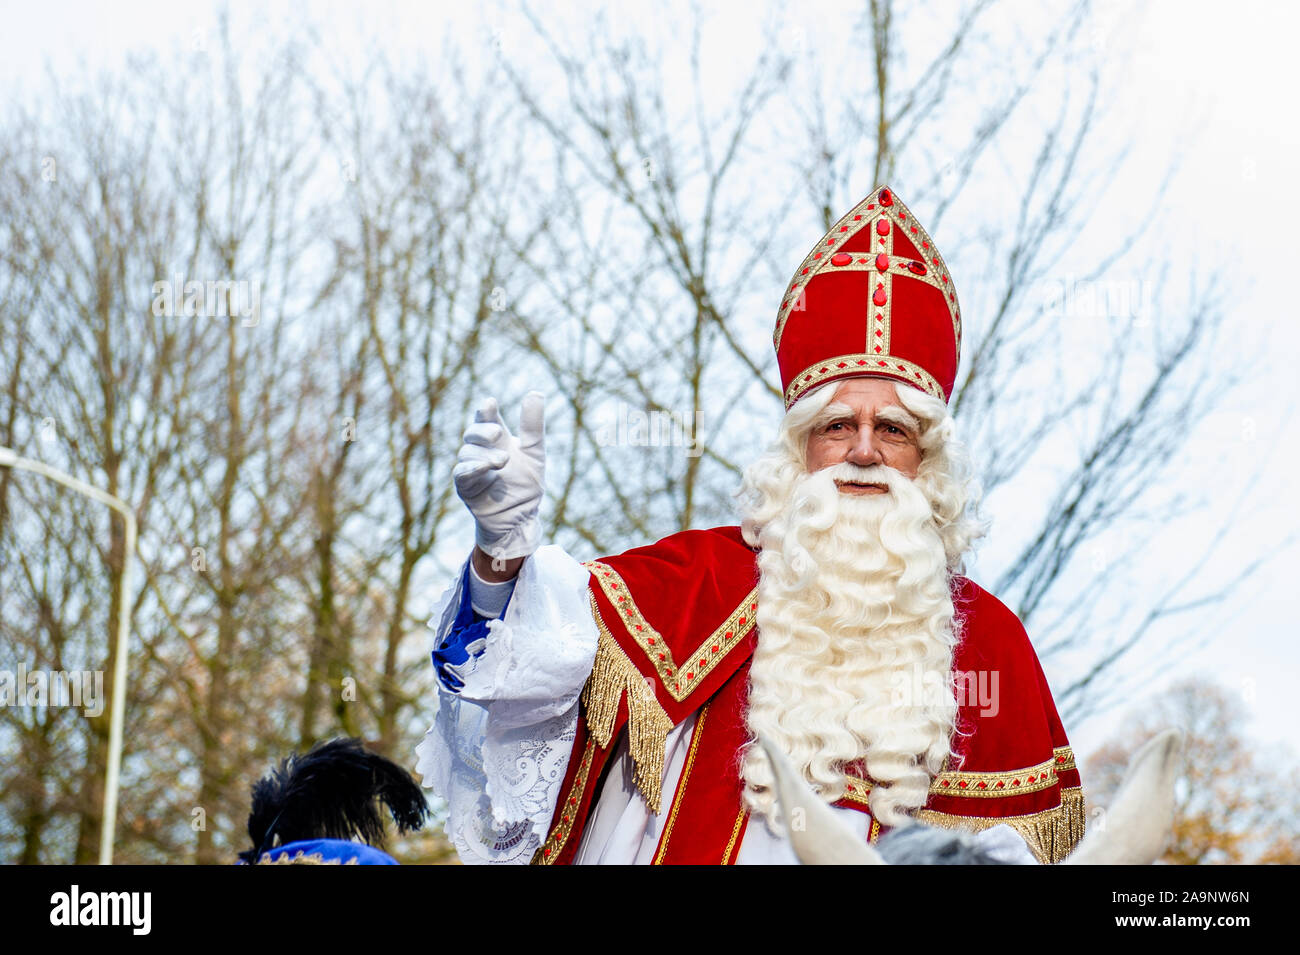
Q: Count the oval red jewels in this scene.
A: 6